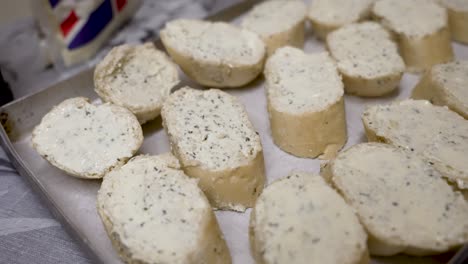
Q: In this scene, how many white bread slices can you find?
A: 15